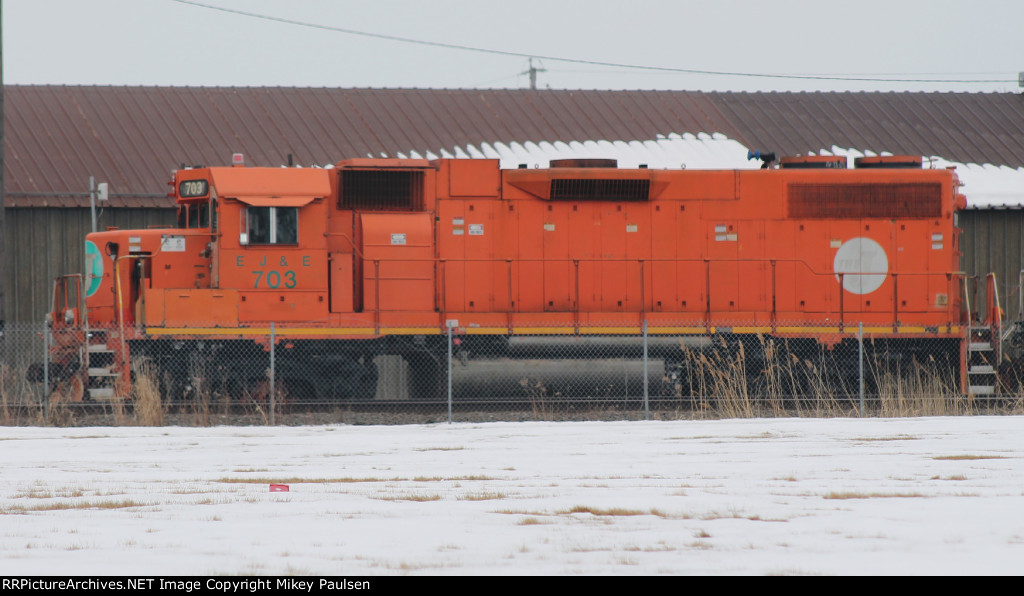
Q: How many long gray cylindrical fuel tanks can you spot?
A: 2